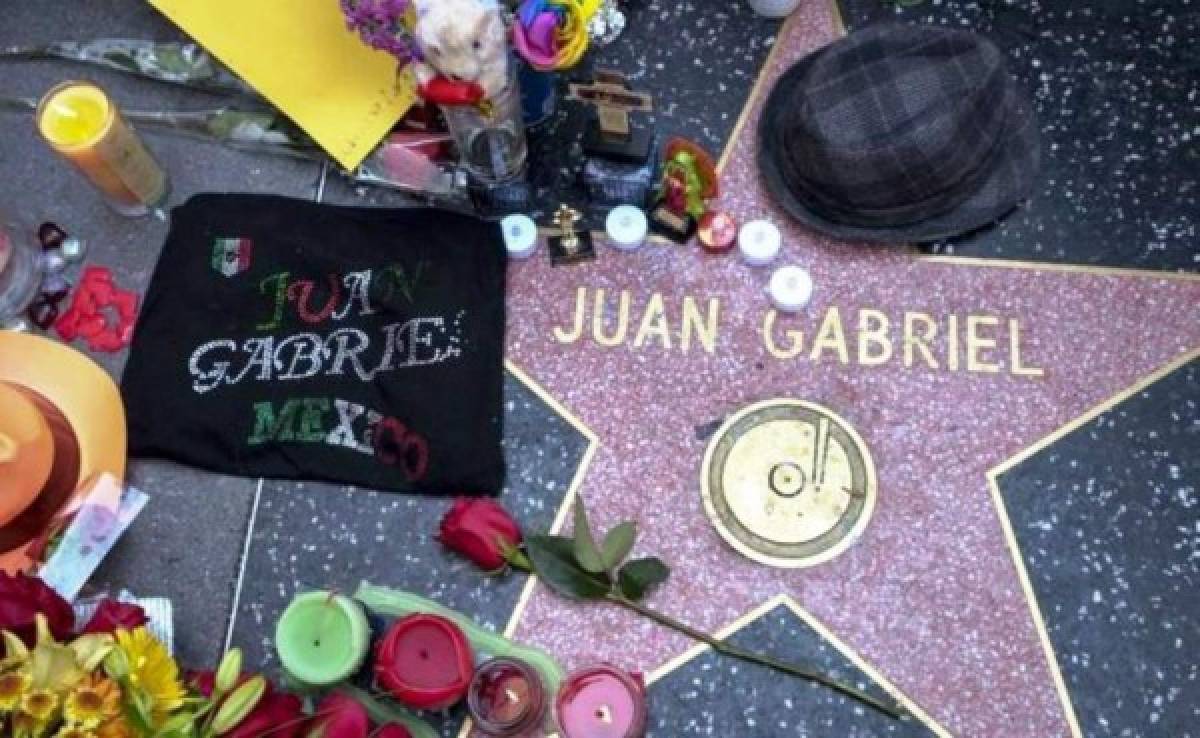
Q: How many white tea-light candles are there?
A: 4